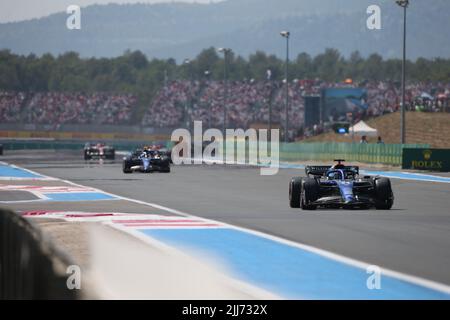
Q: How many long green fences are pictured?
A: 1